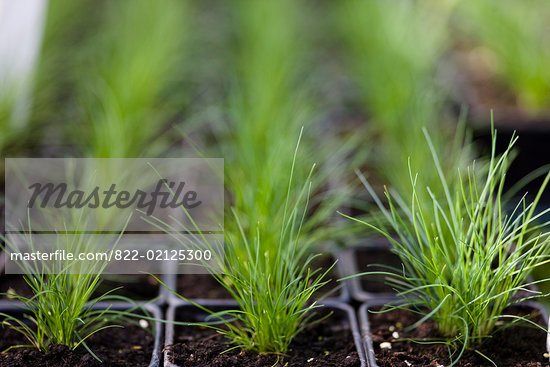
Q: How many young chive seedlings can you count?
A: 3